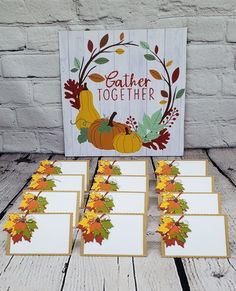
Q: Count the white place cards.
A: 12